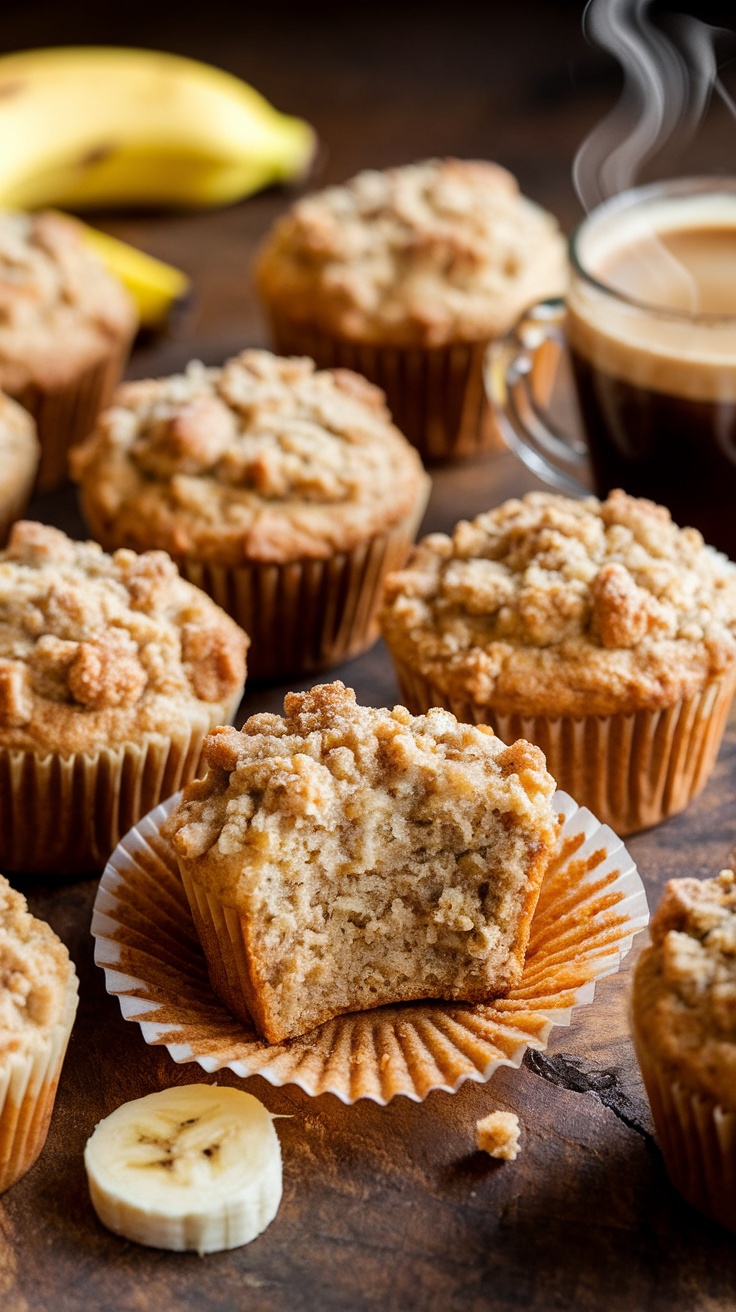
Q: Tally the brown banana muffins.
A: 9